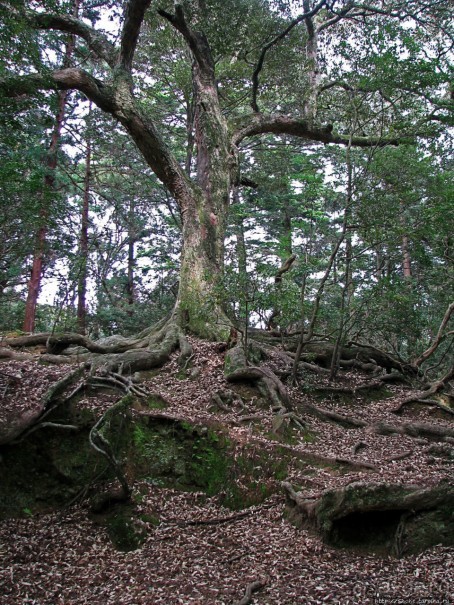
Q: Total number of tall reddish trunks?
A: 2